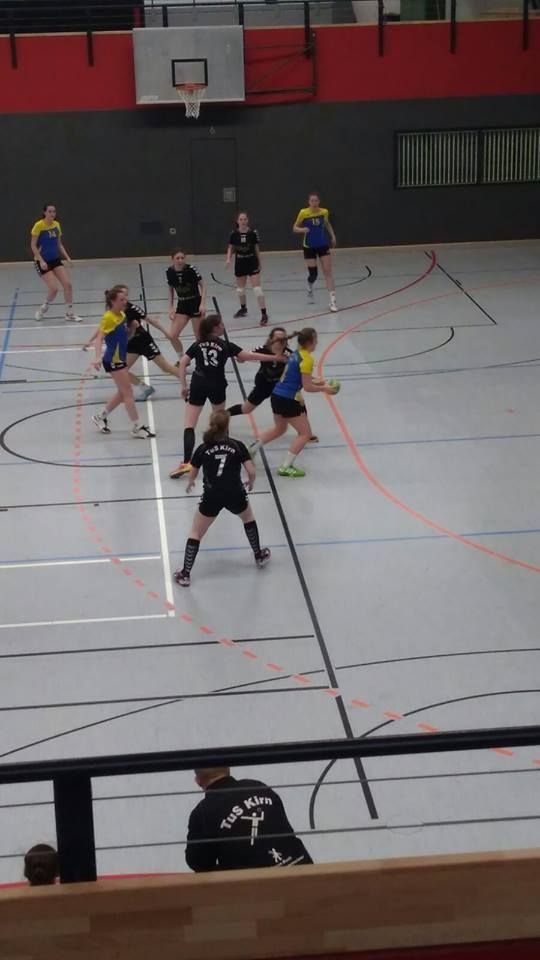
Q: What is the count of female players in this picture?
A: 10